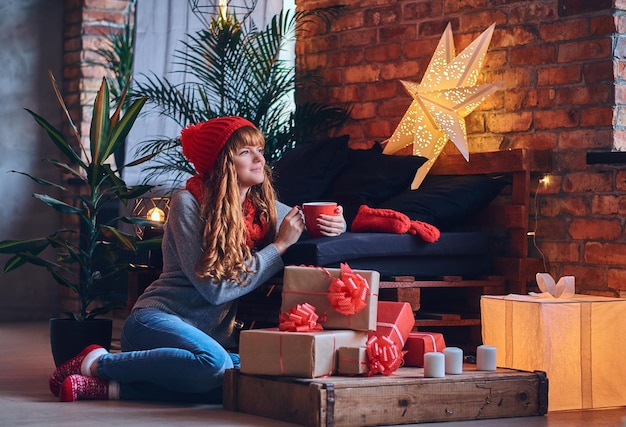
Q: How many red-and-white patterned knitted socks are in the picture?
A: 2